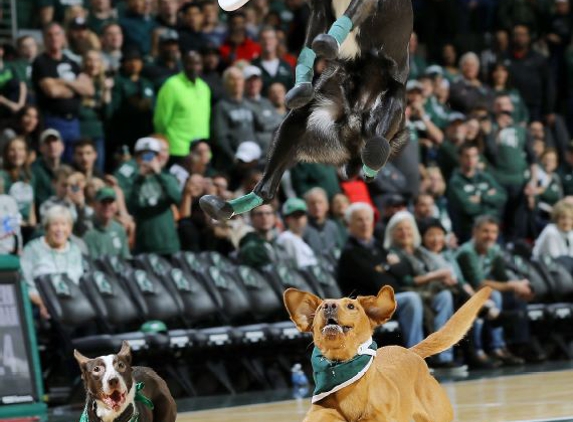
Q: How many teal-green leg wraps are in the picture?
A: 4